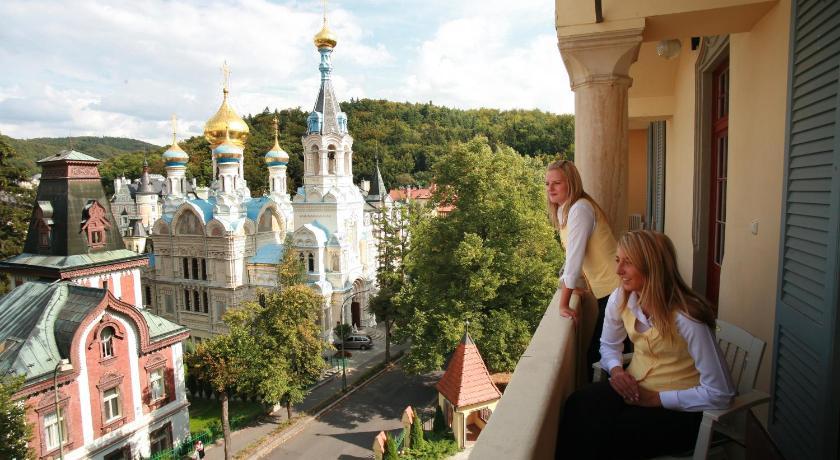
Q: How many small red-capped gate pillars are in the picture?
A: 2